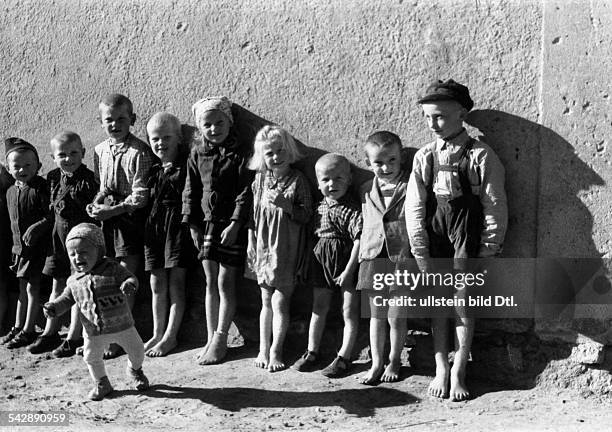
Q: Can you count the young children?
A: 10